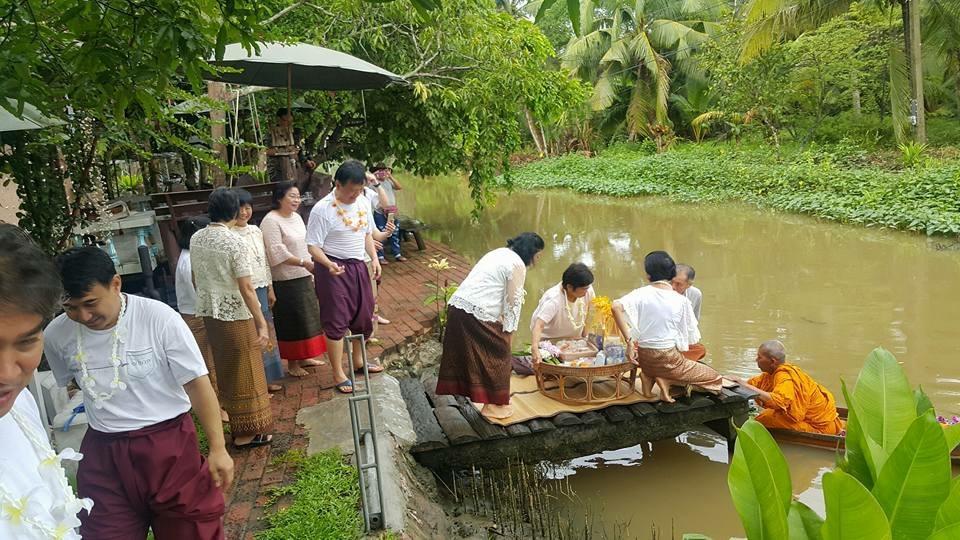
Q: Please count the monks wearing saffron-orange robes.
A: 1